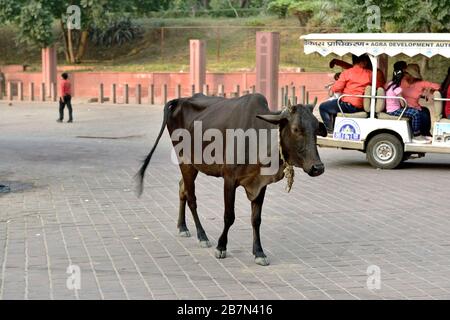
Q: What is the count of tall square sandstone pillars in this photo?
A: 3